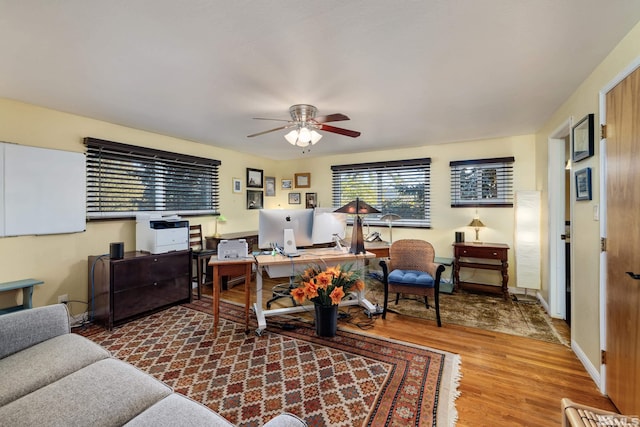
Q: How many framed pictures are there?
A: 10